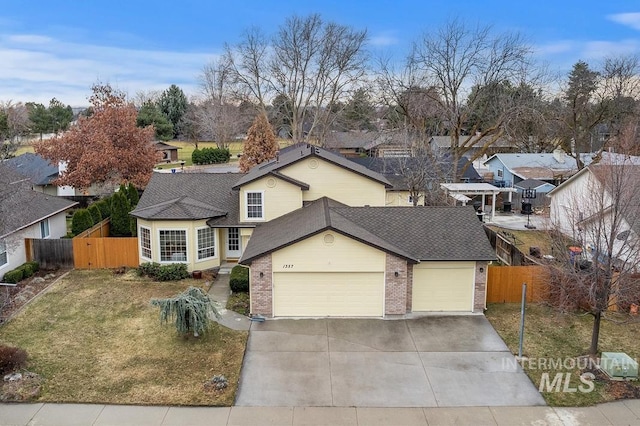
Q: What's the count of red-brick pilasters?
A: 3